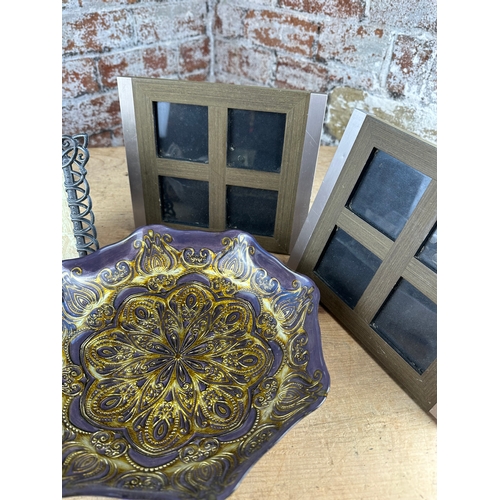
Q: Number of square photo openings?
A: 8